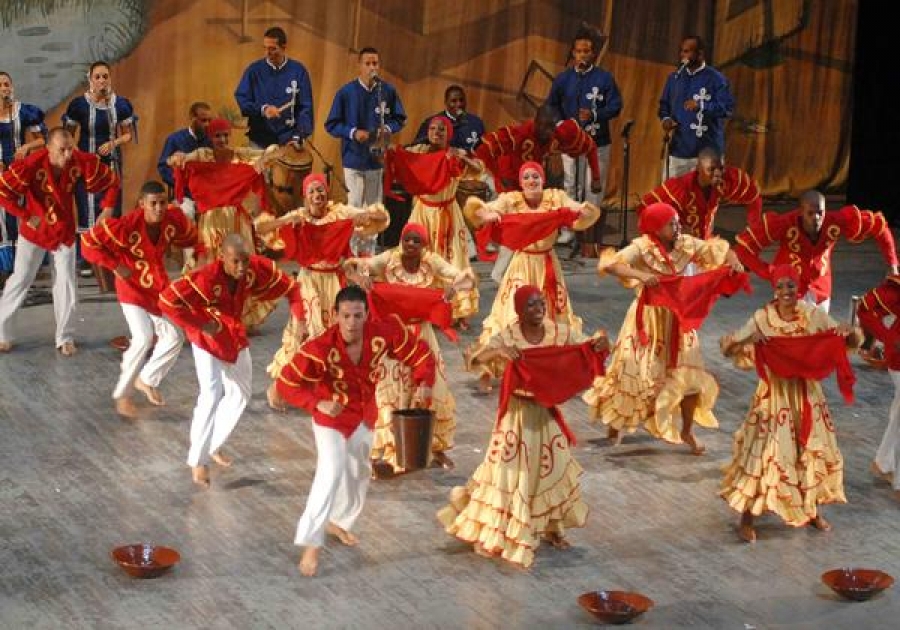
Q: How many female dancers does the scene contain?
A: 8